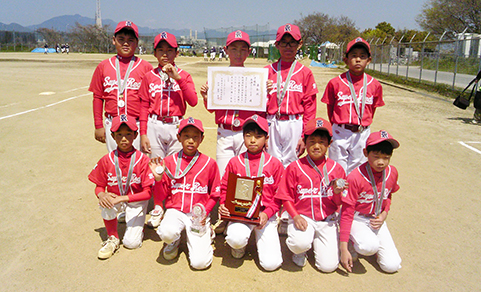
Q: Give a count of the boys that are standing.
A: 5